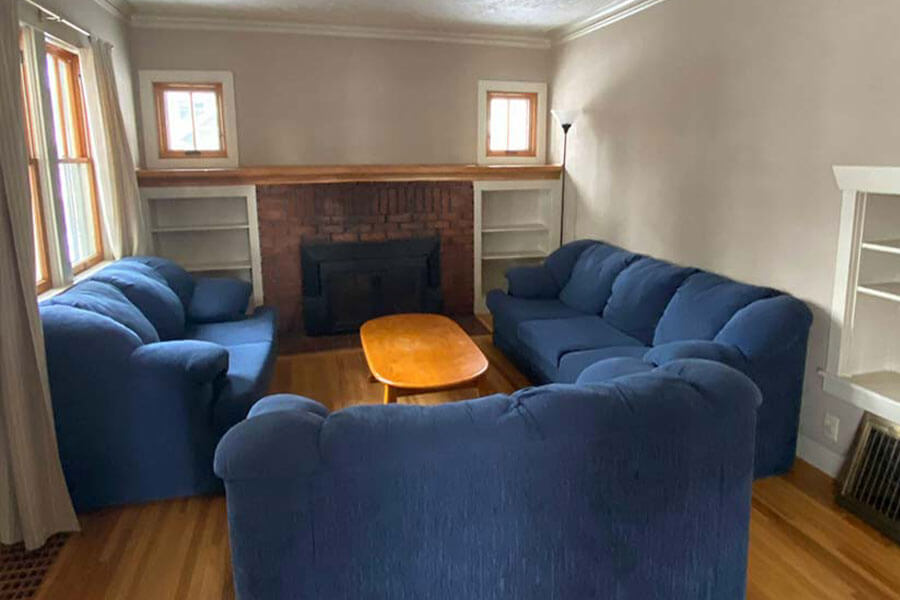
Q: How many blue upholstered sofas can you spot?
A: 3